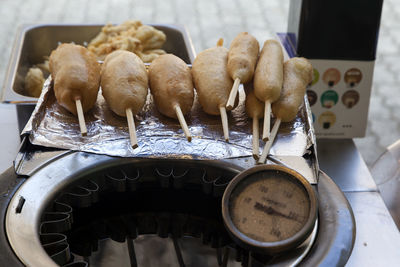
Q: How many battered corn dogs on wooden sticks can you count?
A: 8